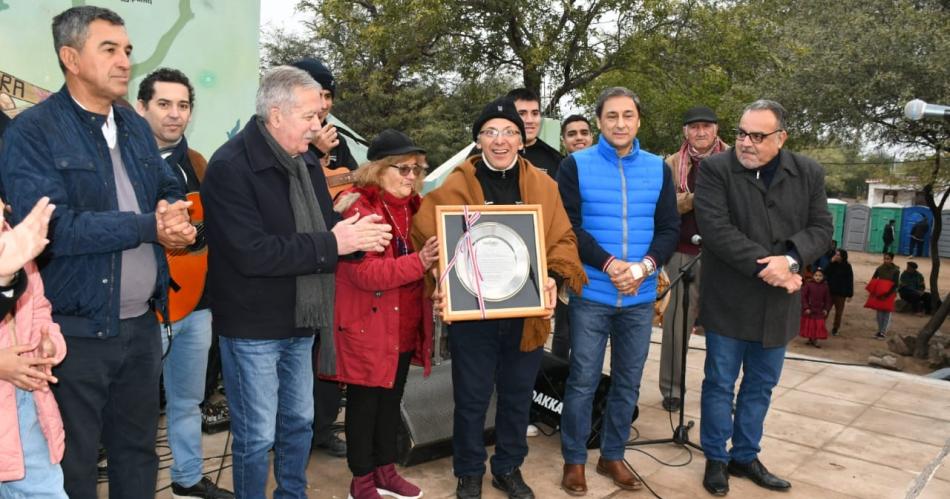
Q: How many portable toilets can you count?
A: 5